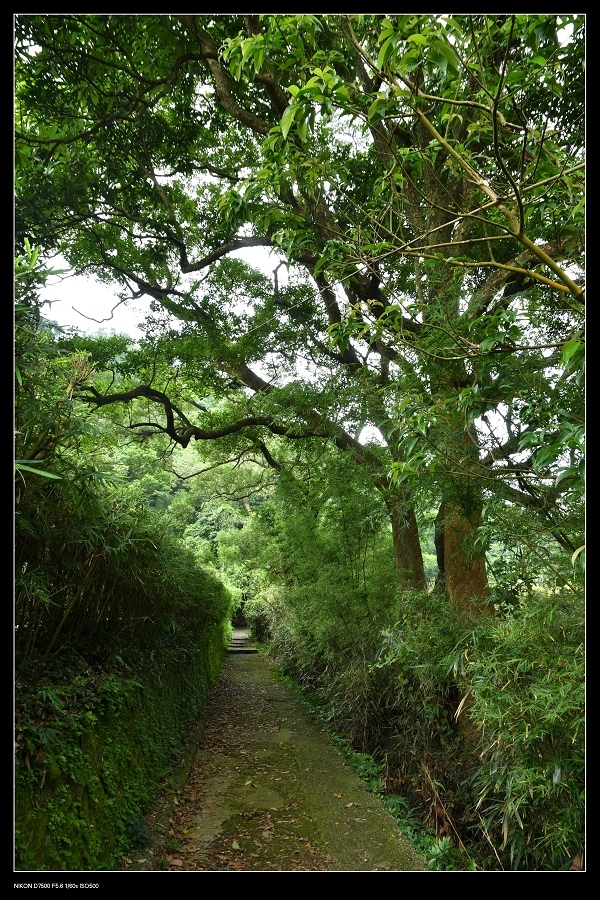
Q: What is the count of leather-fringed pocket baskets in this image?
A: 0